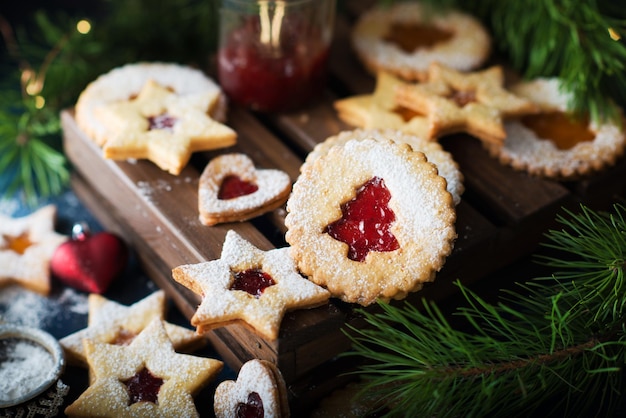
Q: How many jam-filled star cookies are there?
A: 7